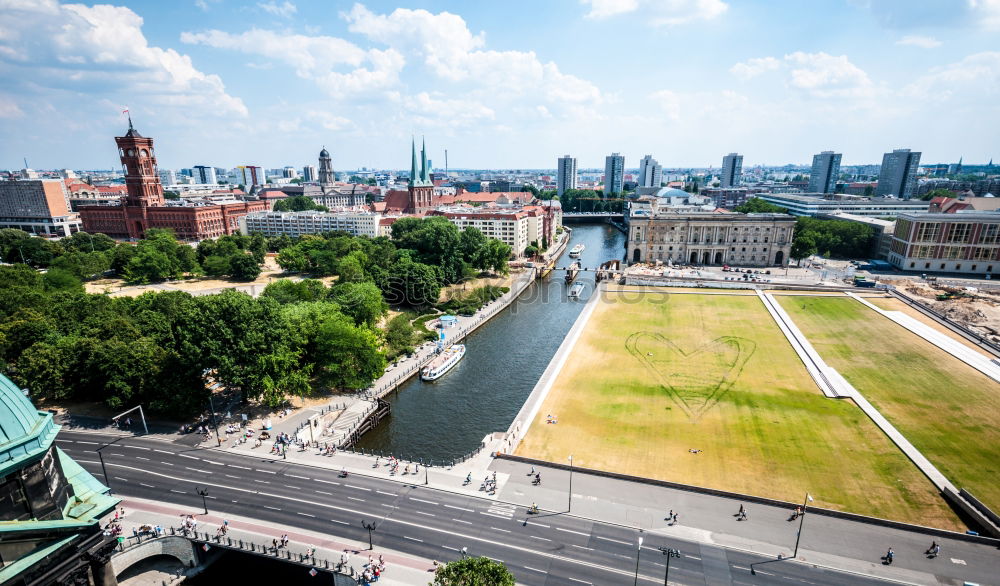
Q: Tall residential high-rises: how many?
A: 6